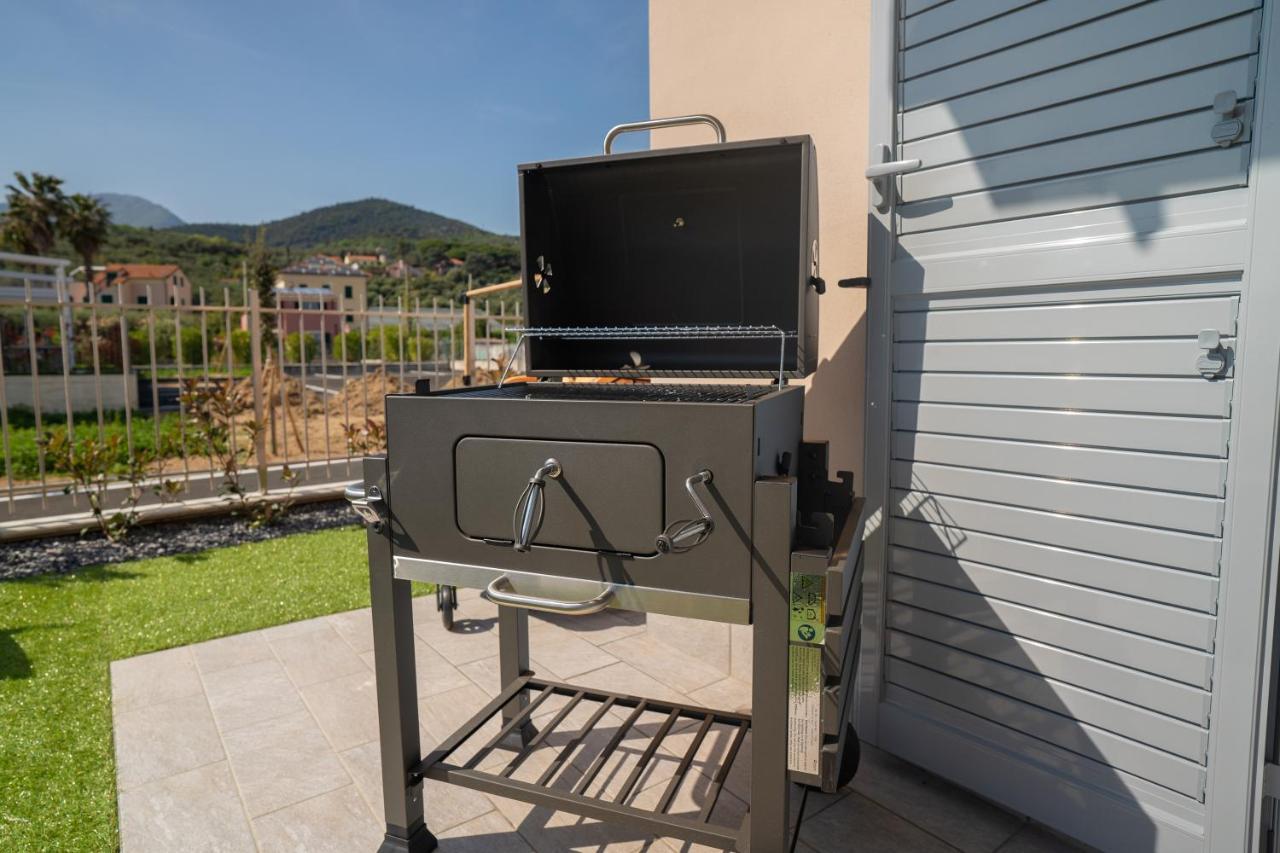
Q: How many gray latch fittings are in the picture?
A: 2